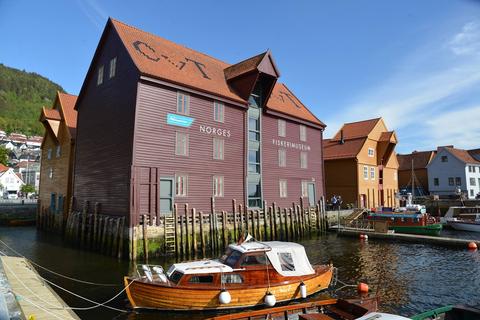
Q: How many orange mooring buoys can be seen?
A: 3